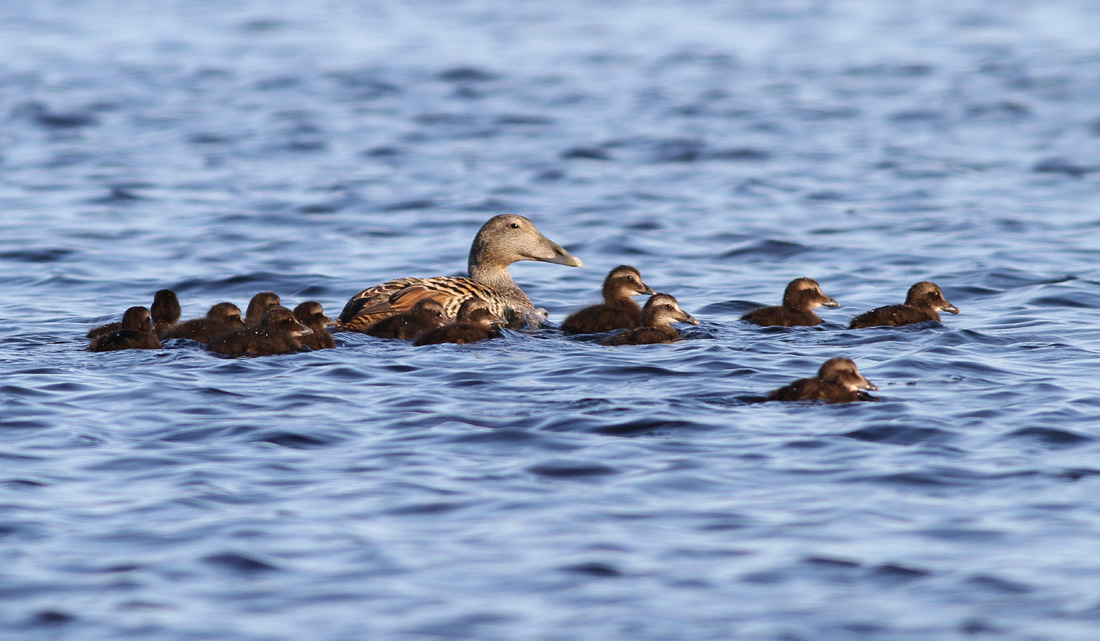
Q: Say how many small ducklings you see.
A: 13